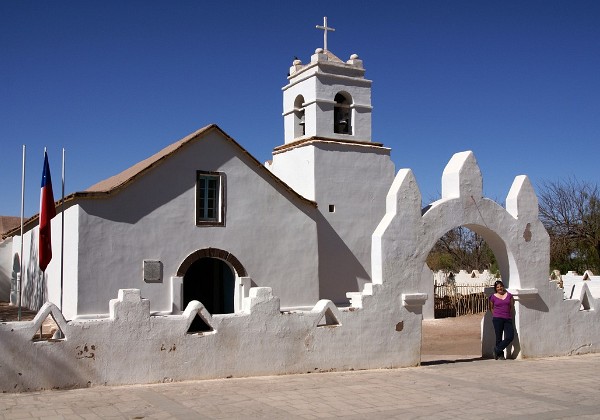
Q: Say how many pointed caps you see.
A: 3